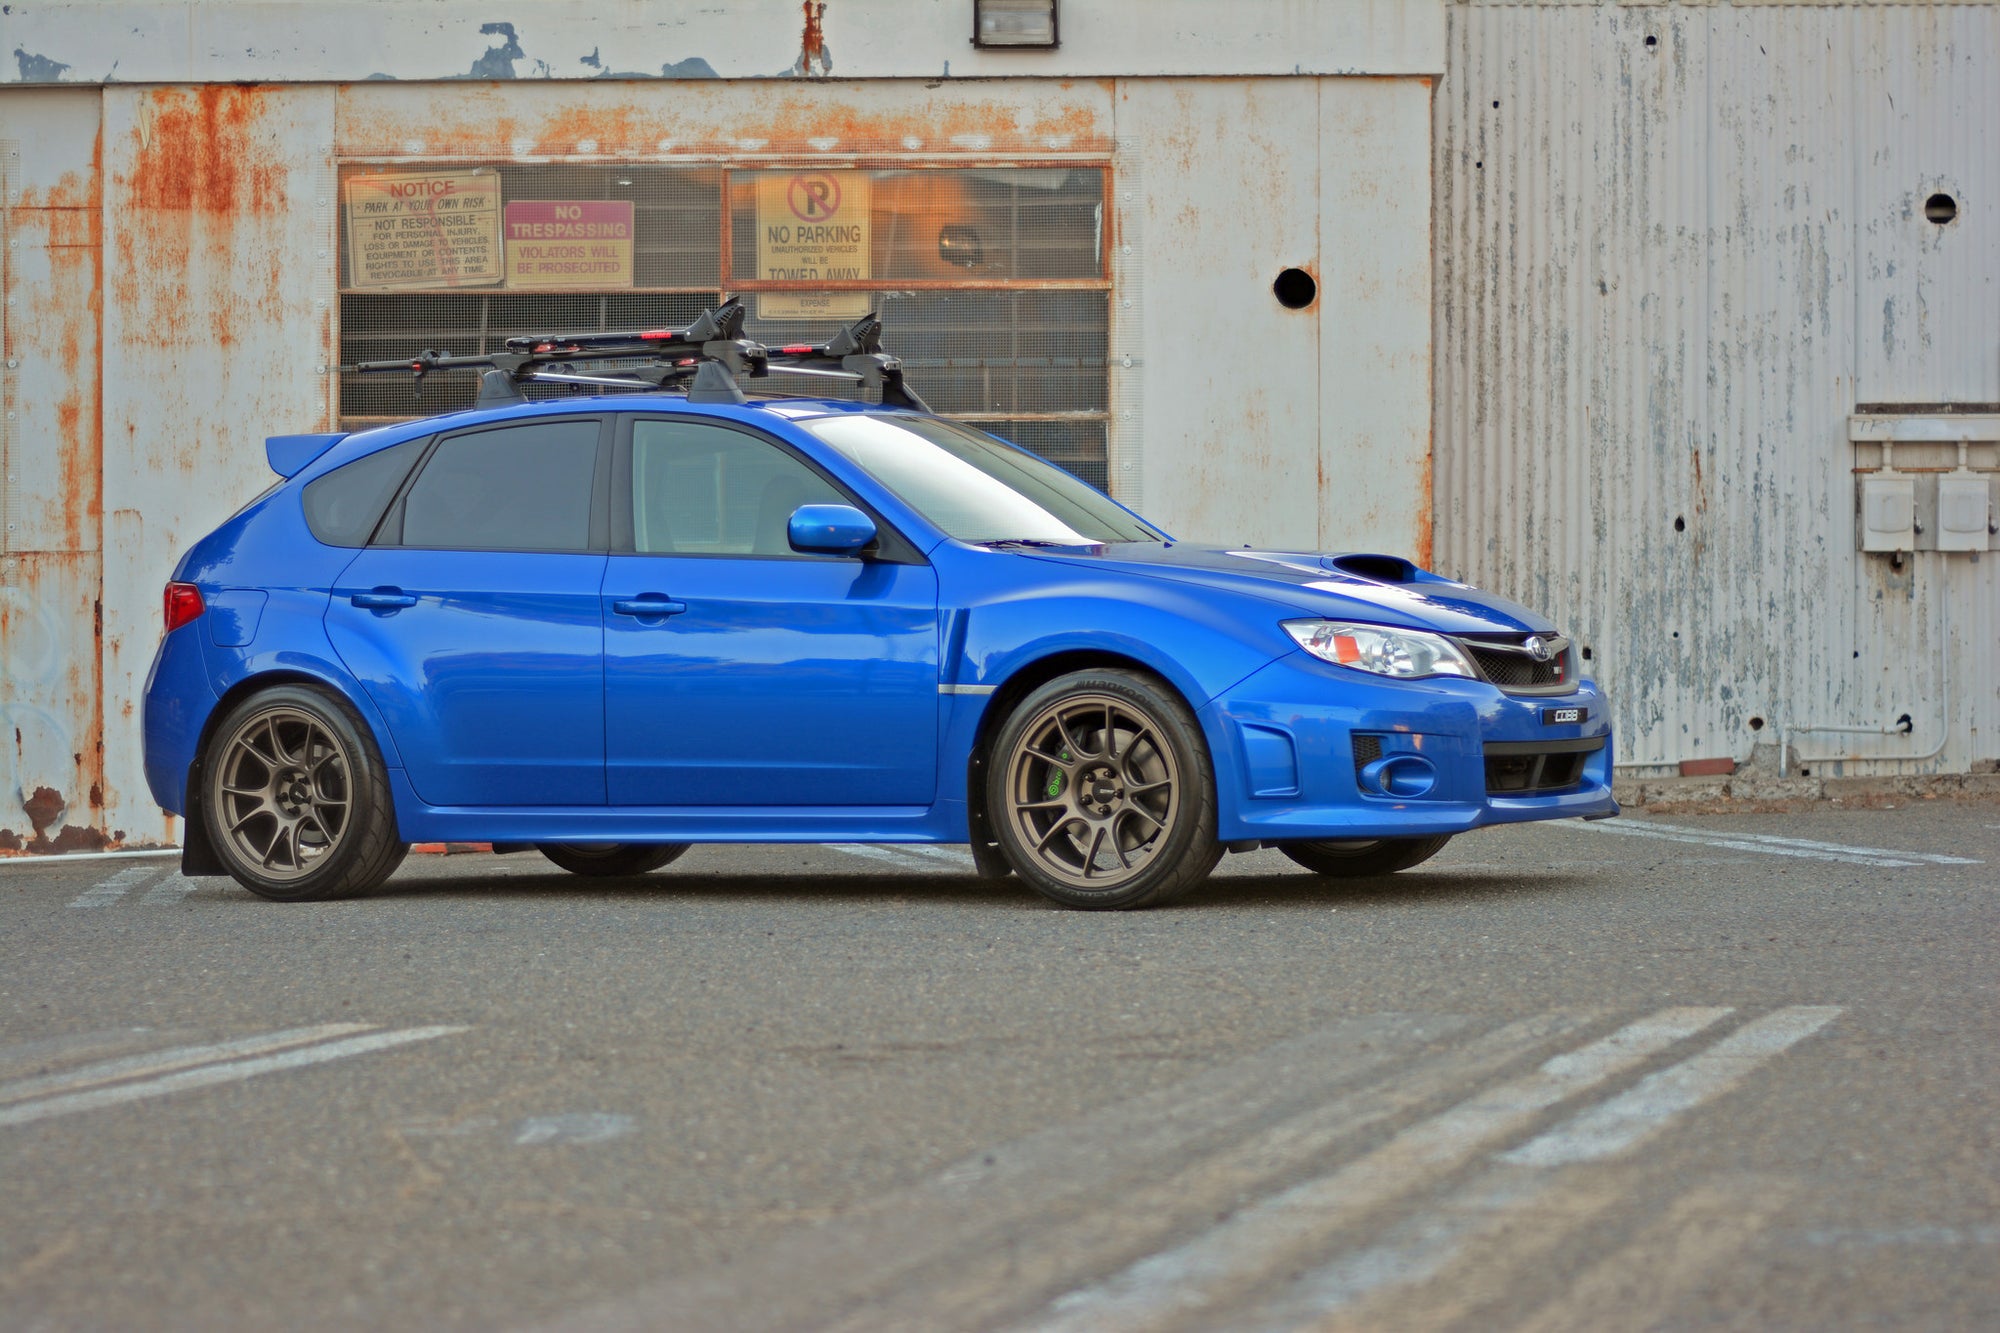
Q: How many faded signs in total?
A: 3